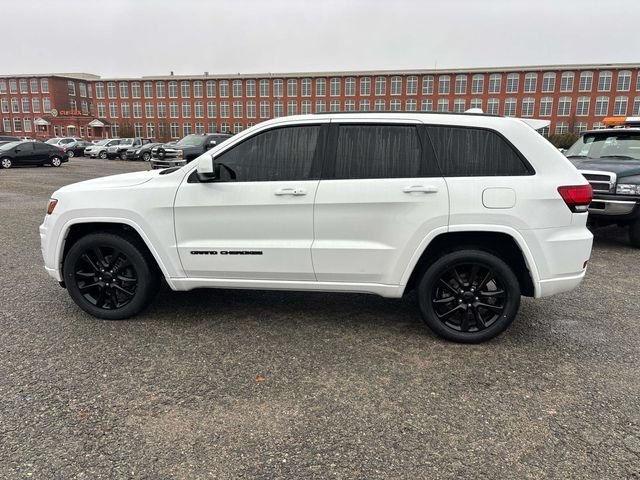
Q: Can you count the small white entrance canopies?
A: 2